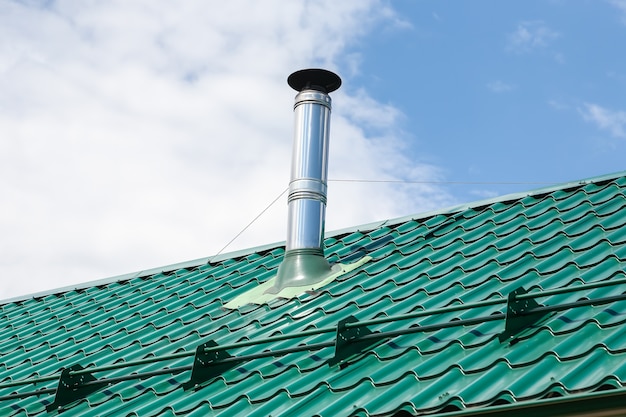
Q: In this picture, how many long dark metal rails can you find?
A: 2